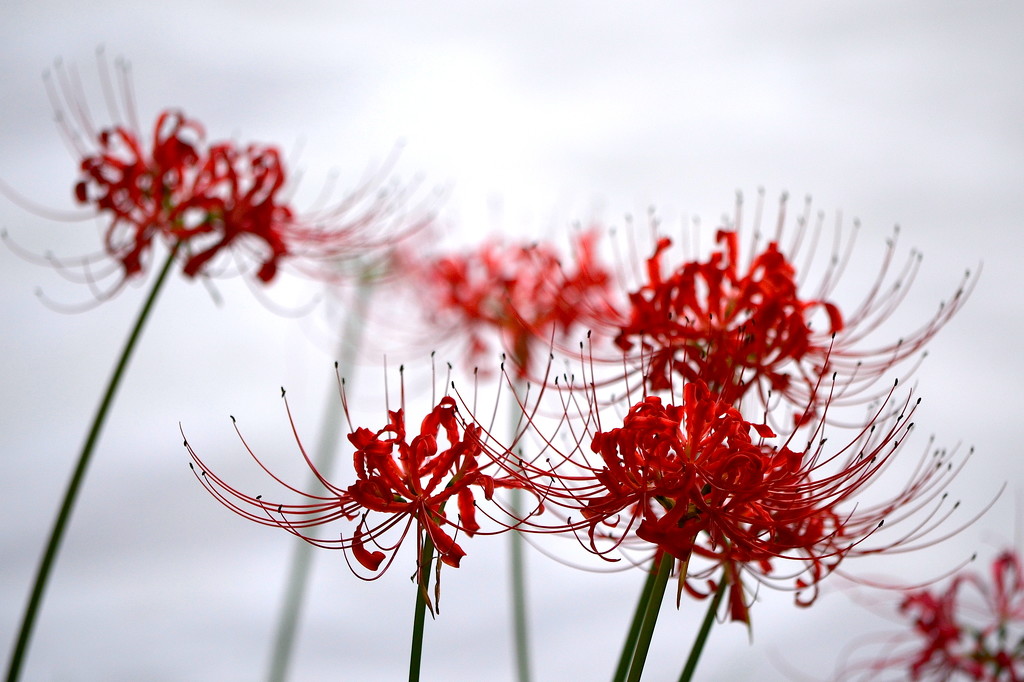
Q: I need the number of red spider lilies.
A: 7